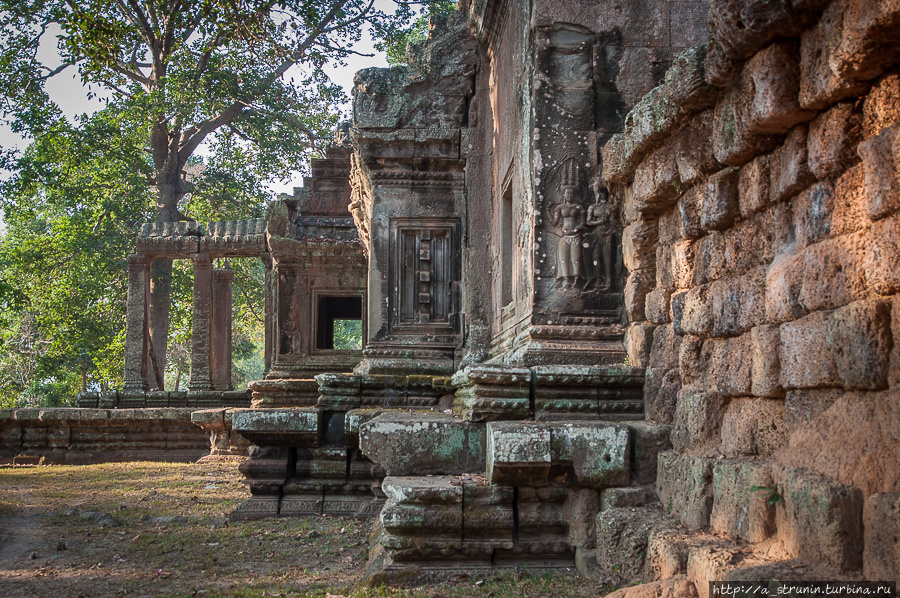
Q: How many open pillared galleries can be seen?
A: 1